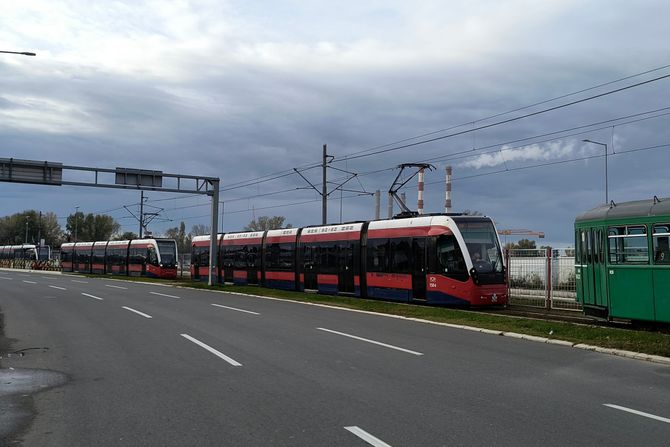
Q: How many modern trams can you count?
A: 3